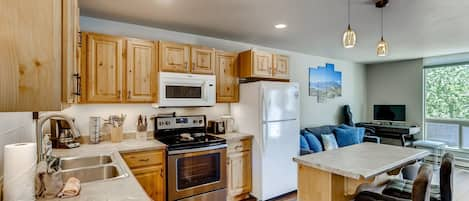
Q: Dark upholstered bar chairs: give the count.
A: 2